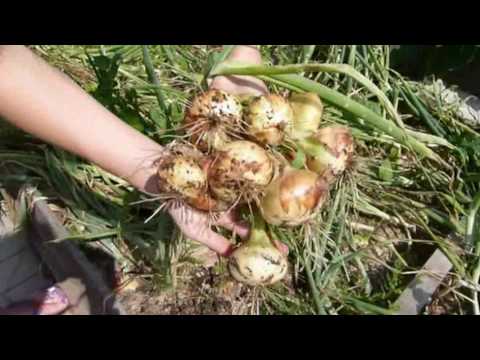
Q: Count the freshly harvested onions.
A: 8